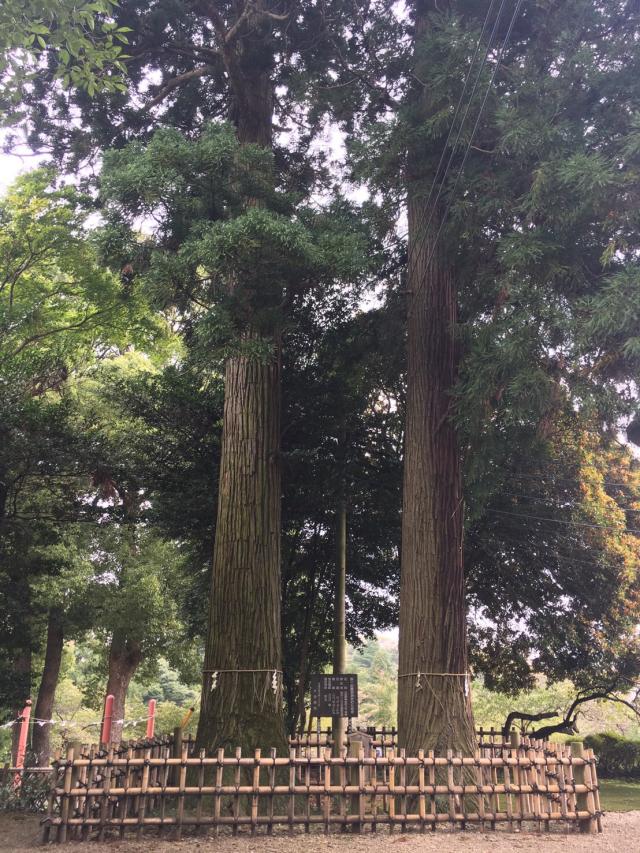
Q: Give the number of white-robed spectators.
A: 0